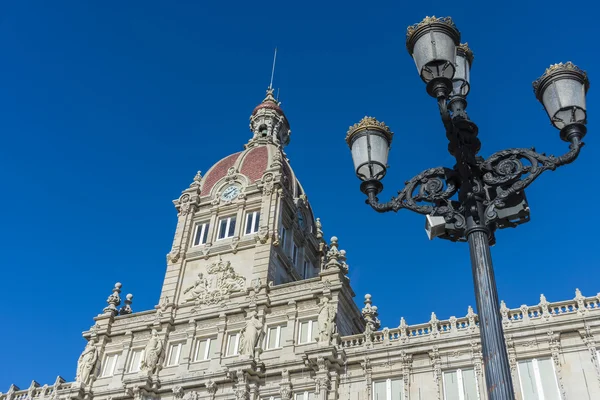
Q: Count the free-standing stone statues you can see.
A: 4